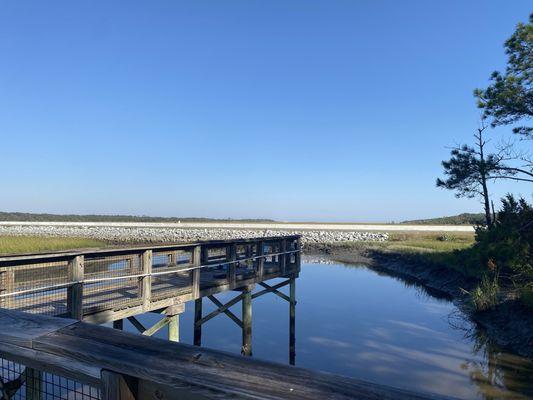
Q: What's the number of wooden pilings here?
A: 5